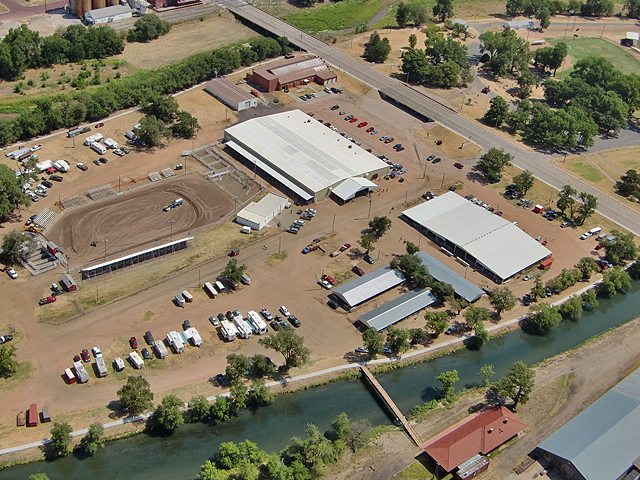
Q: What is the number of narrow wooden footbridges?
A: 1